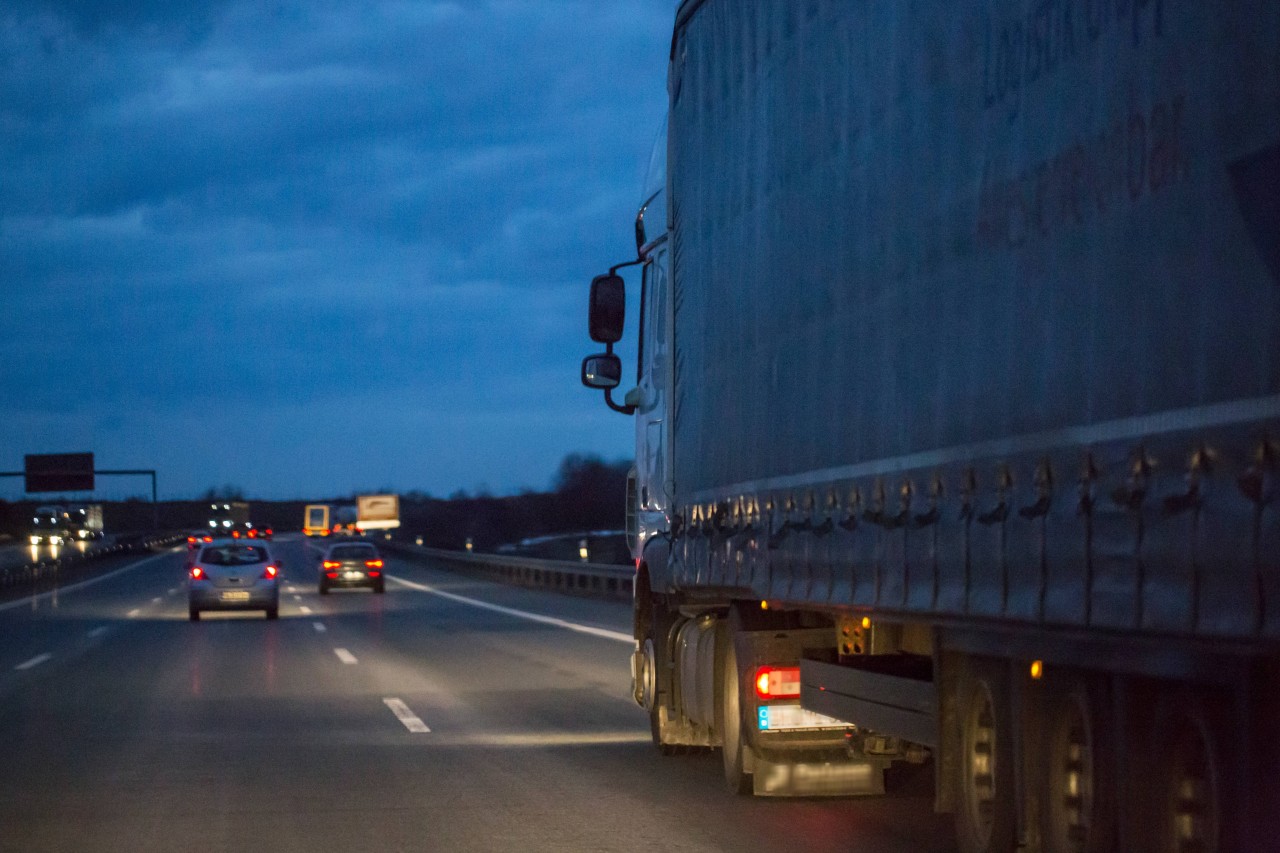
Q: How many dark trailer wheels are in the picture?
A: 3